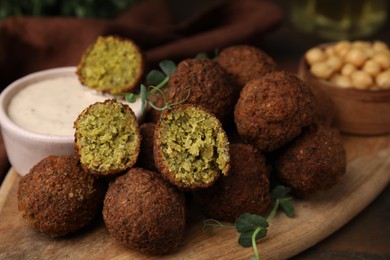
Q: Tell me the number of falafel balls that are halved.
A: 3